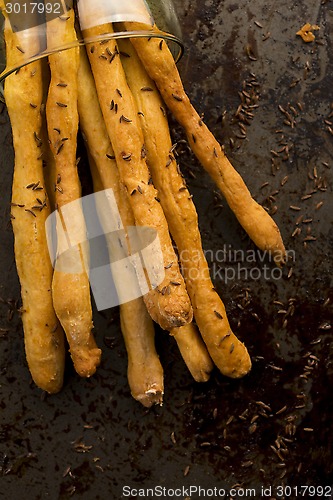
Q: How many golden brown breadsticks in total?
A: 7